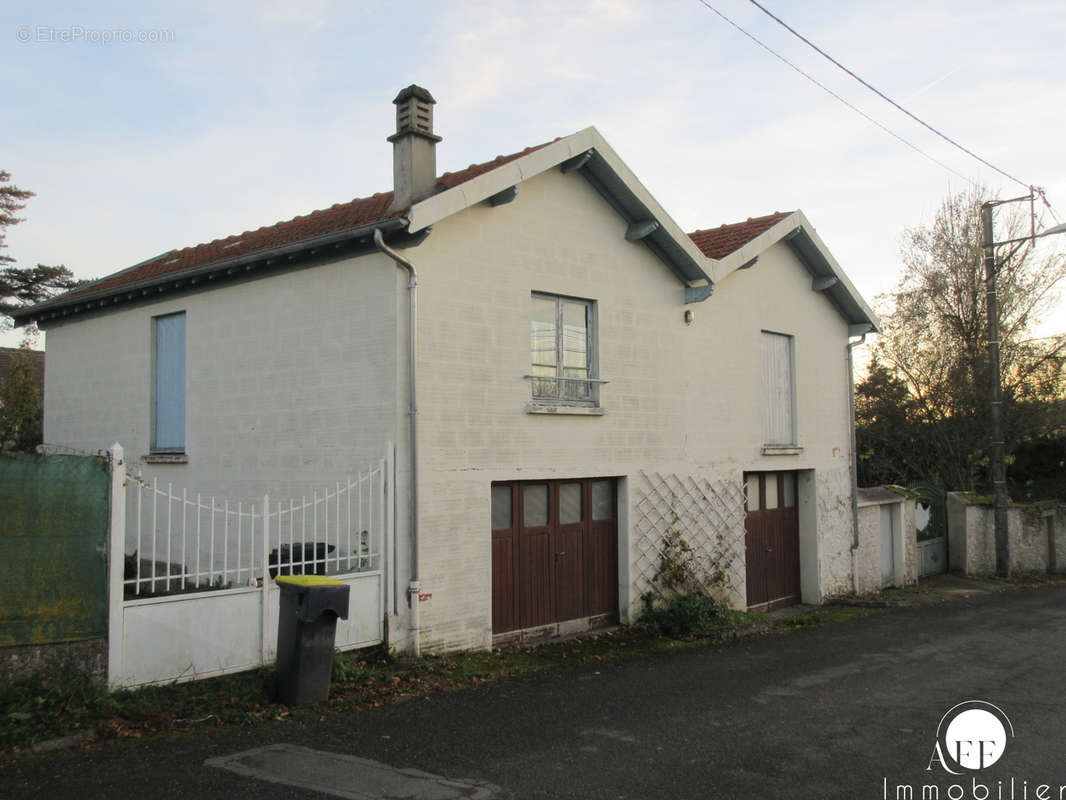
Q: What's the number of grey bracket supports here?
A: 9